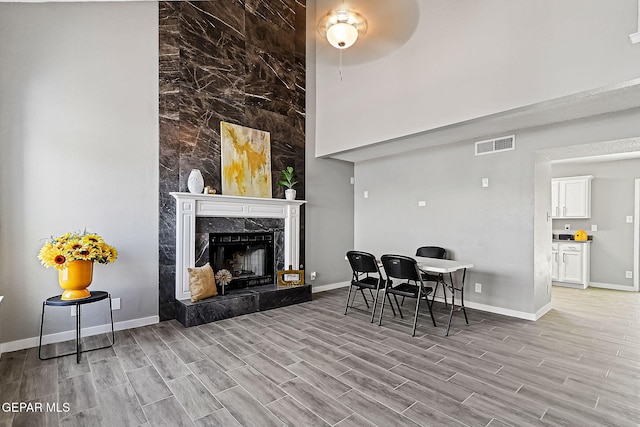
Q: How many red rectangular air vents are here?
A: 0